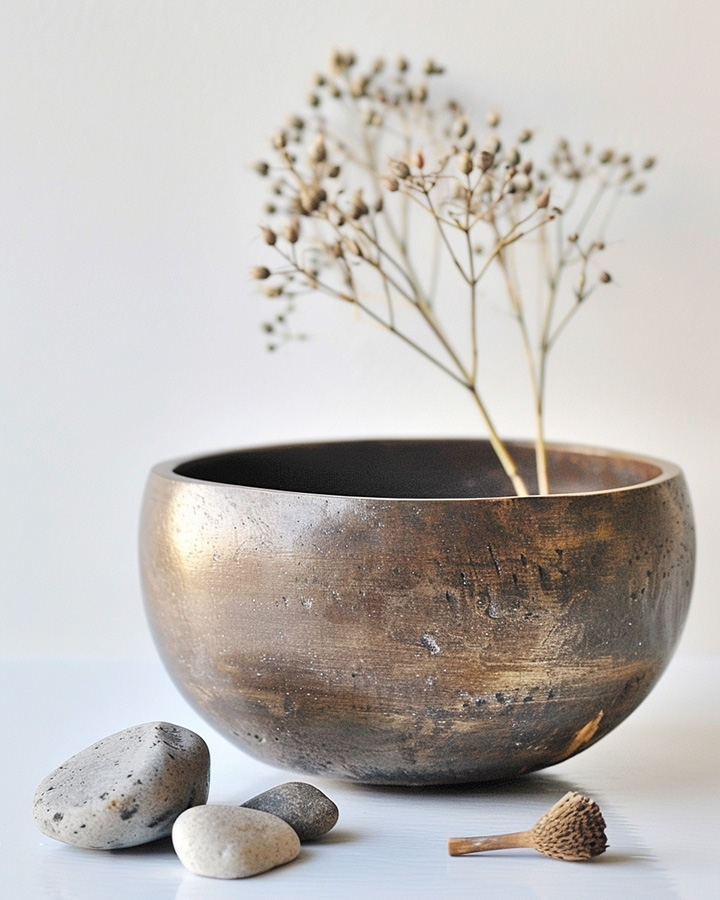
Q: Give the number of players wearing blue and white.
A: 0